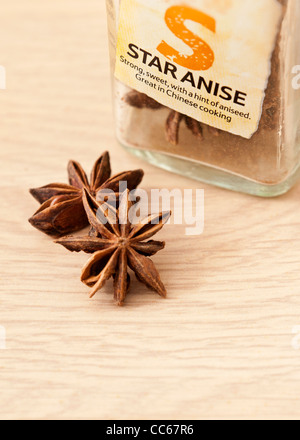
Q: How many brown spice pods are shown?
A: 2